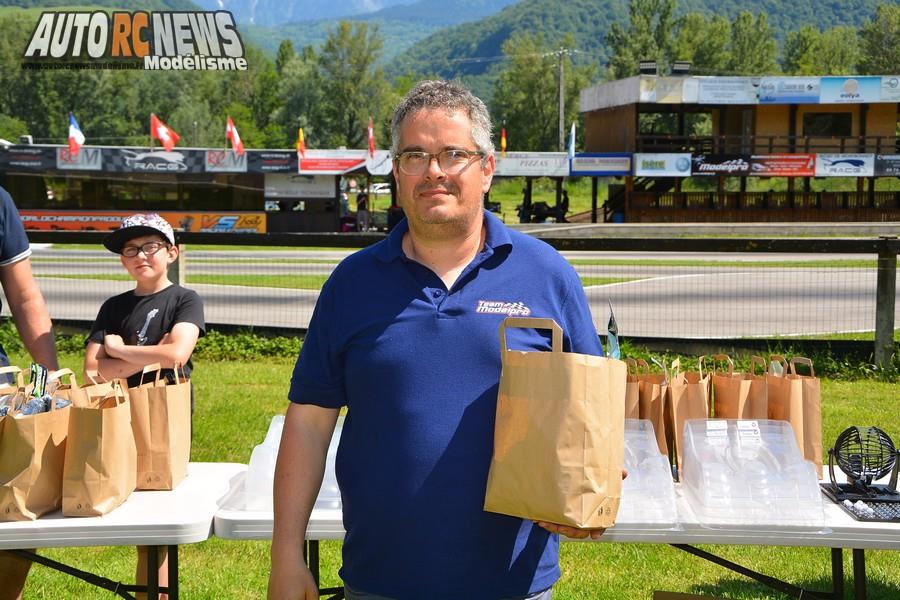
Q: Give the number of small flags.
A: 7